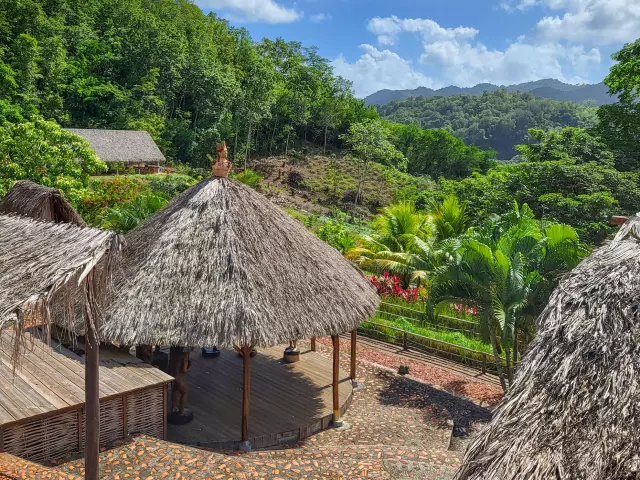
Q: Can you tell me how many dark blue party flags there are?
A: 0